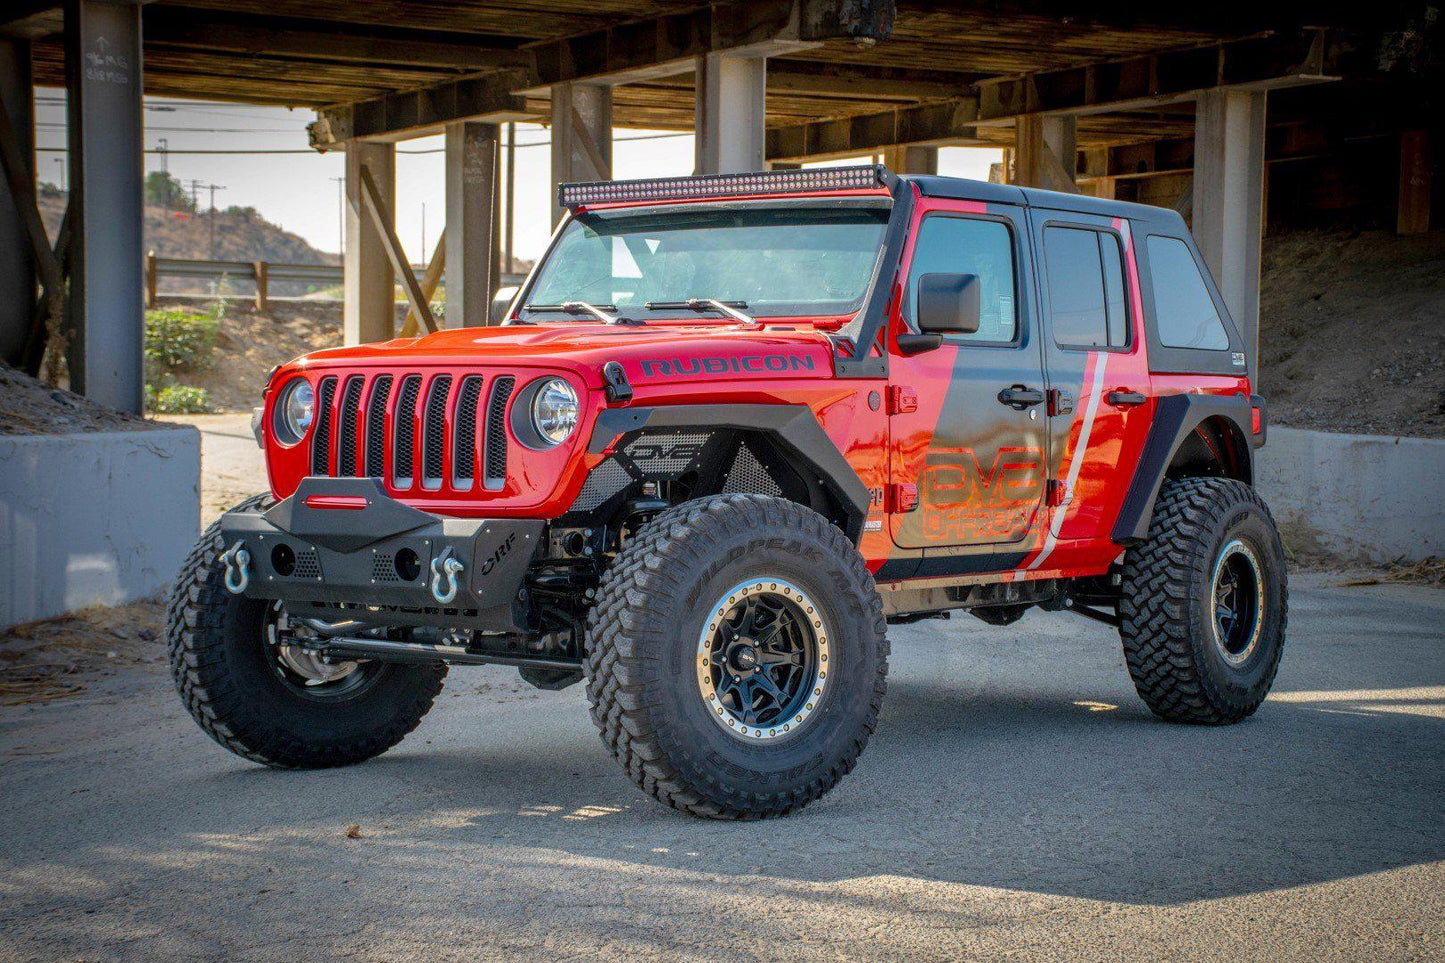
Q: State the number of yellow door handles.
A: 0